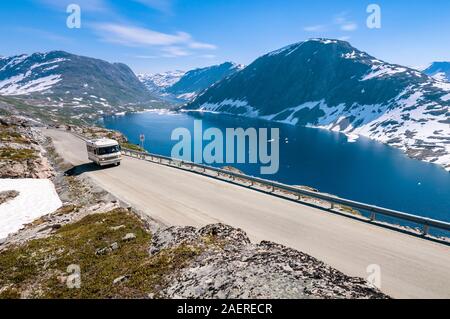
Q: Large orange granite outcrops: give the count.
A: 0